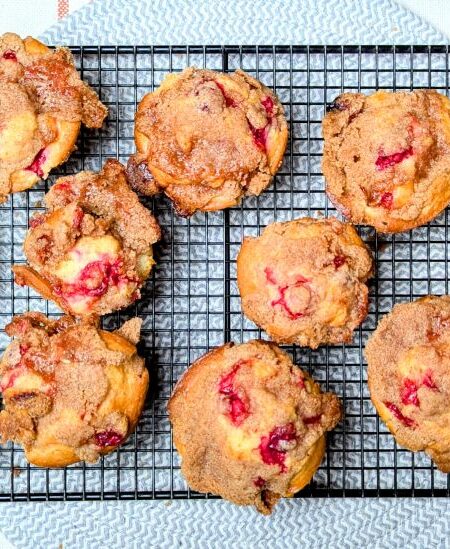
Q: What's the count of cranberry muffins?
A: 8